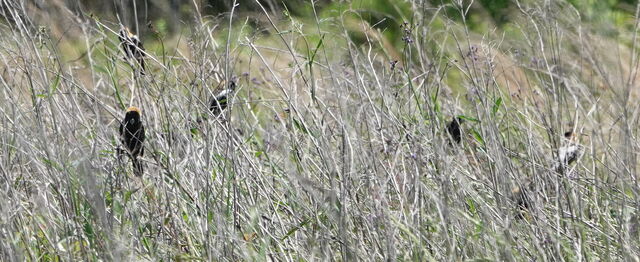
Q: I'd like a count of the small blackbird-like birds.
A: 6